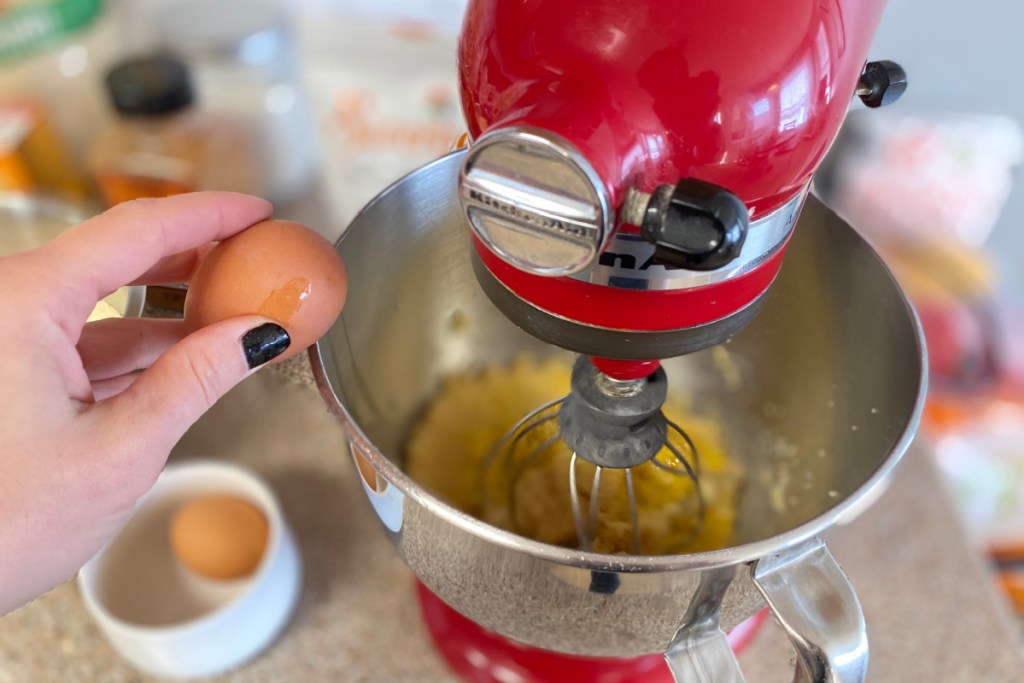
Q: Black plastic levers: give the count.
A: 2